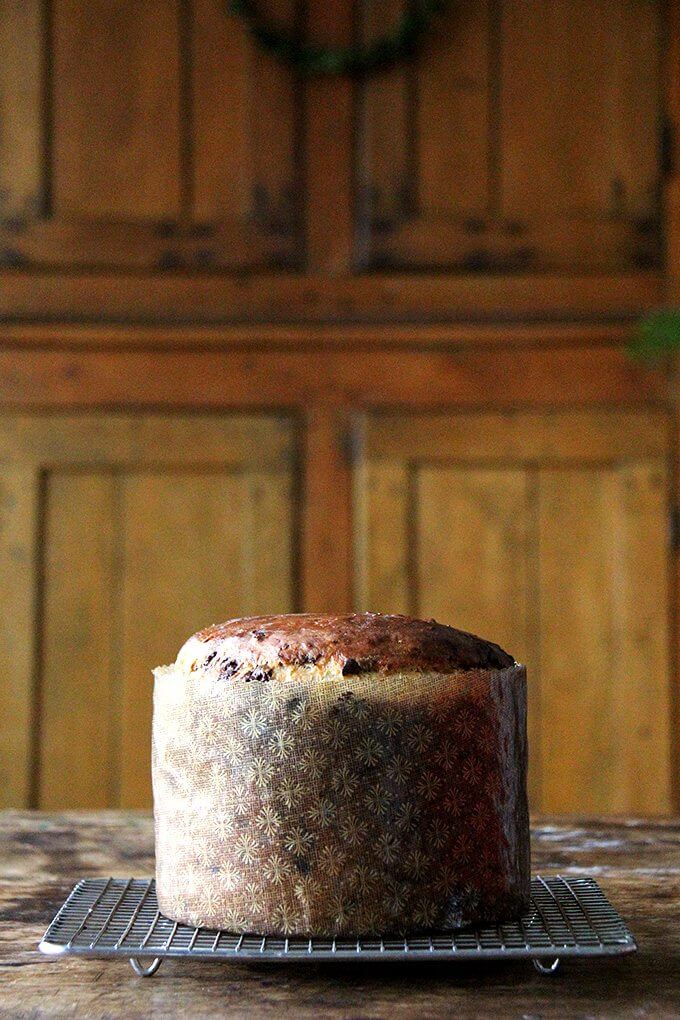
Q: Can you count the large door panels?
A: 4